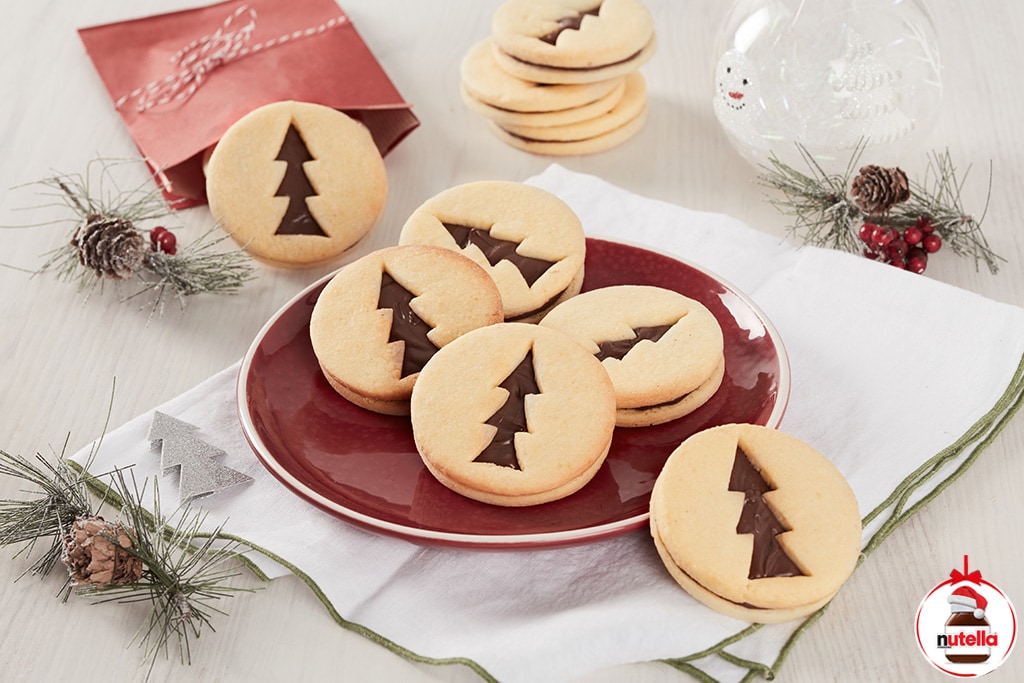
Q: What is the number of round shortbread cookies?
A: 9